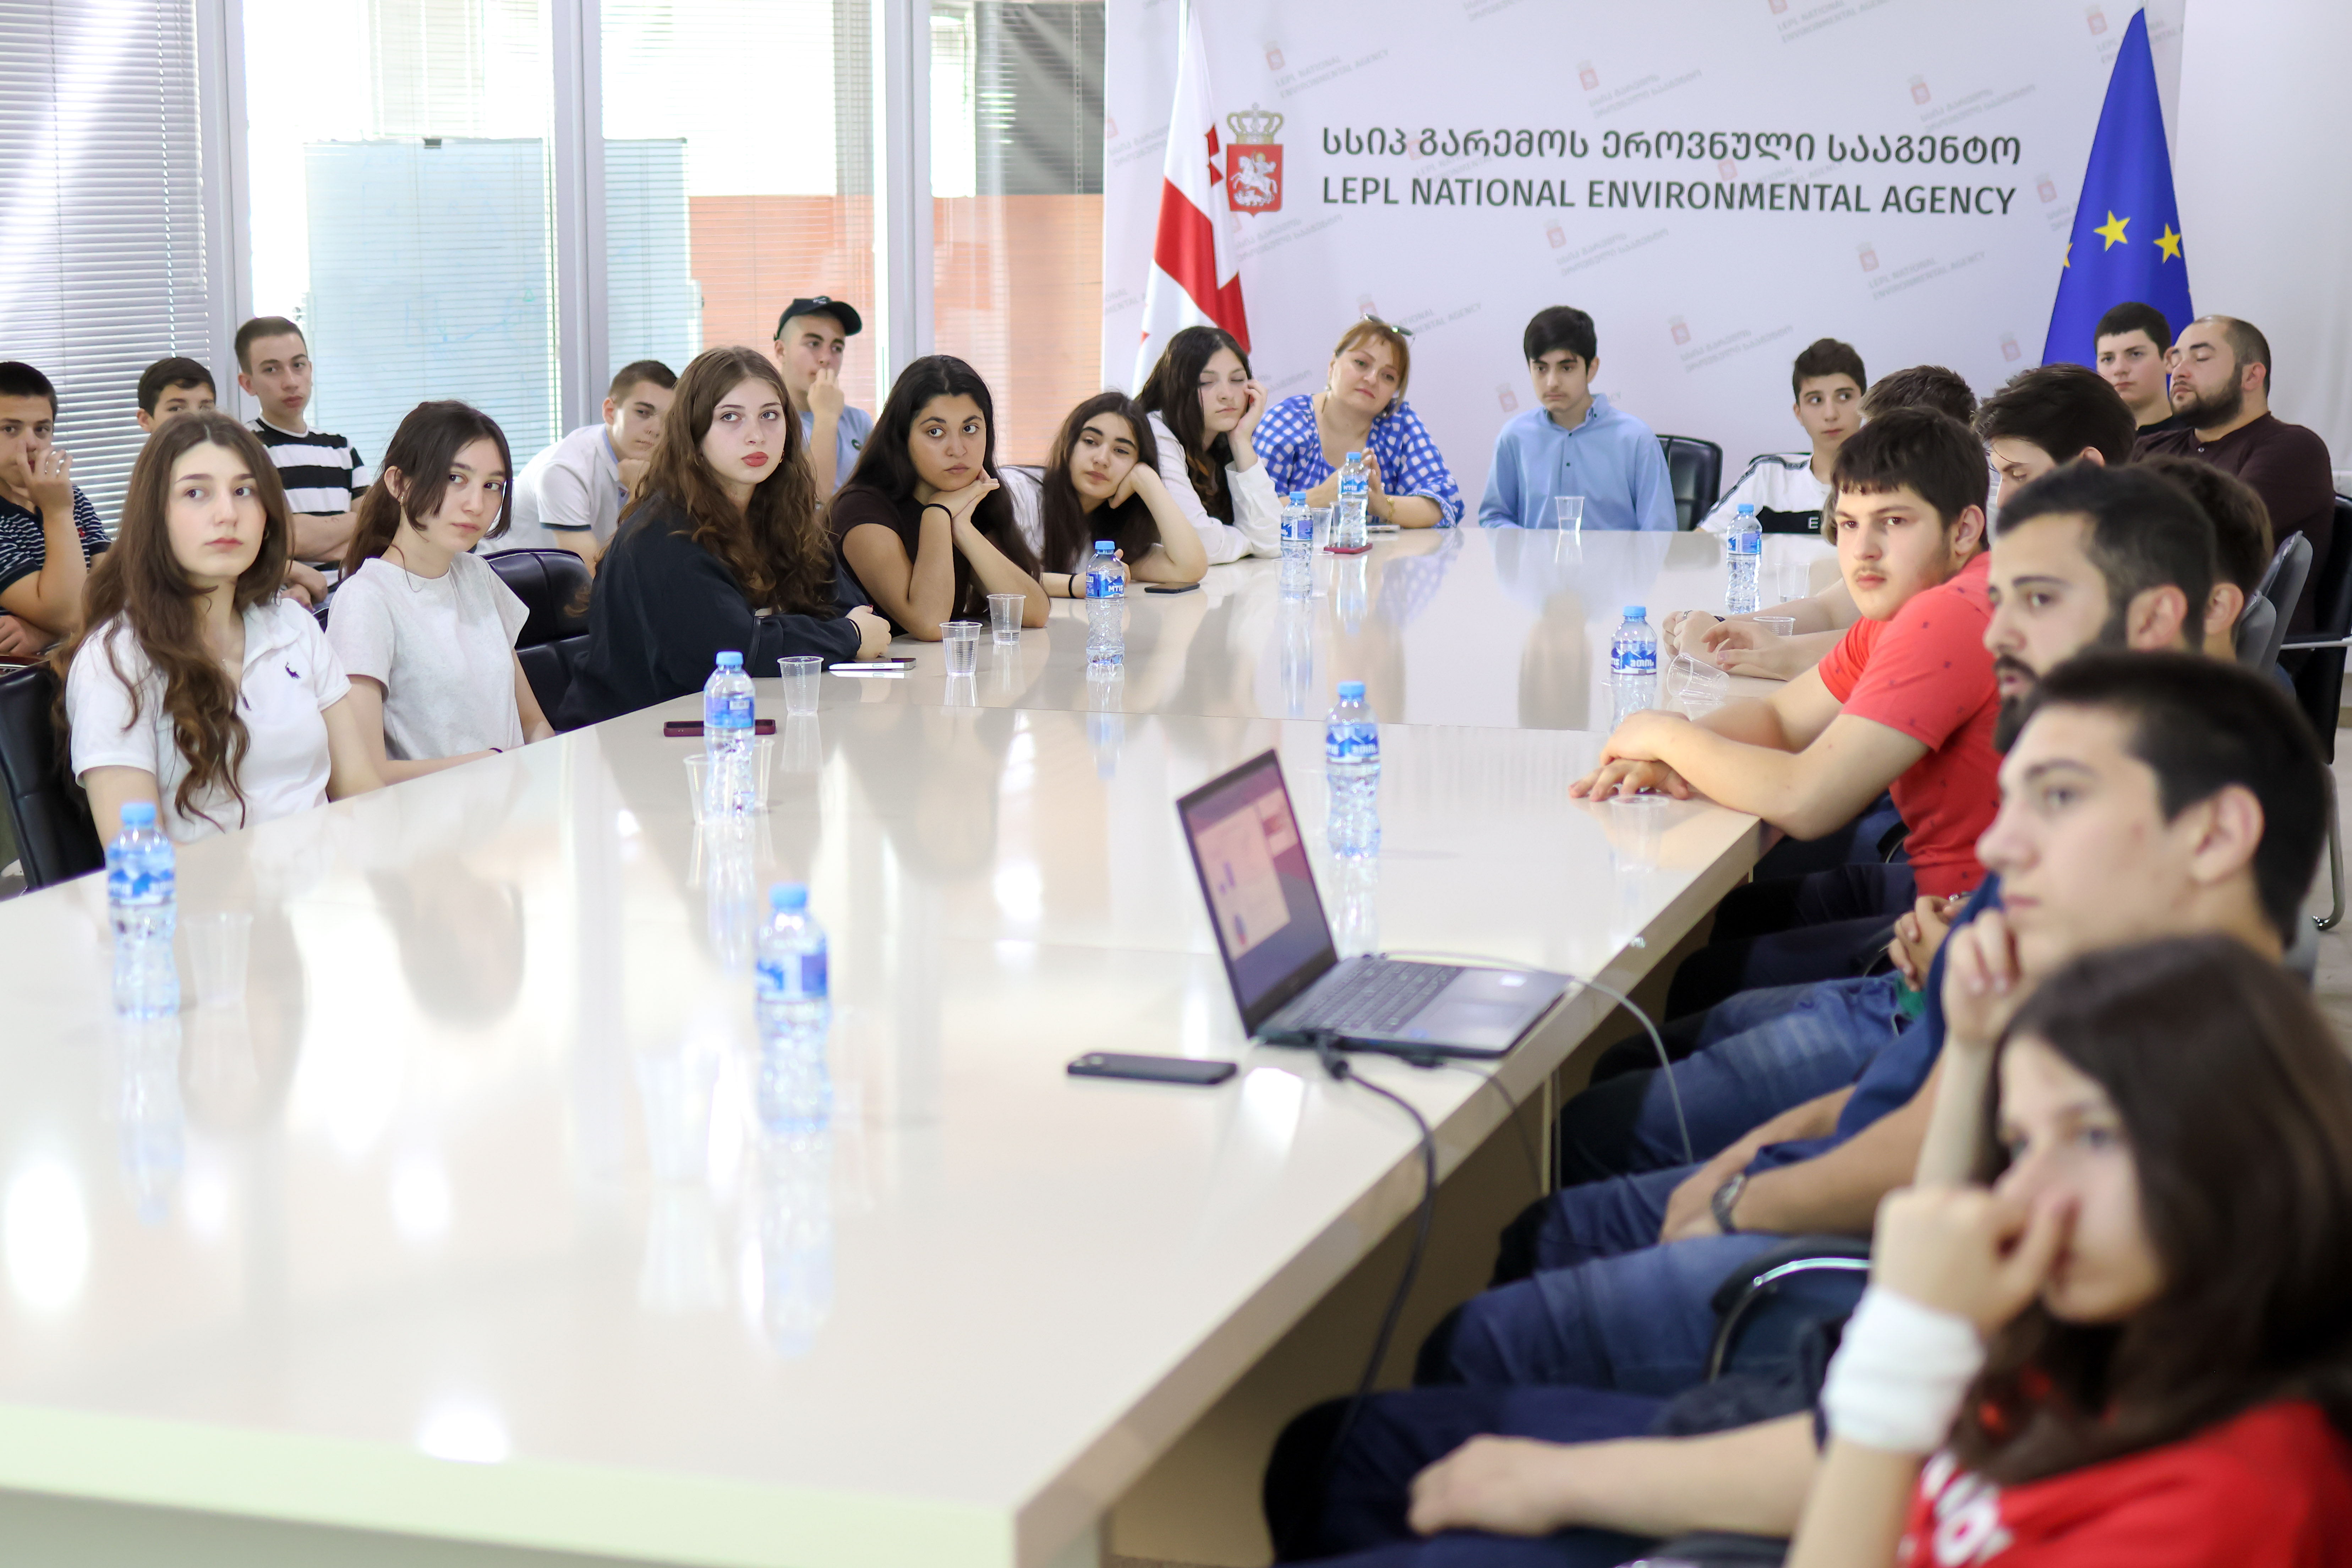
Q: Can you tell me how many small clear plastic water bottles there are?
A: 9